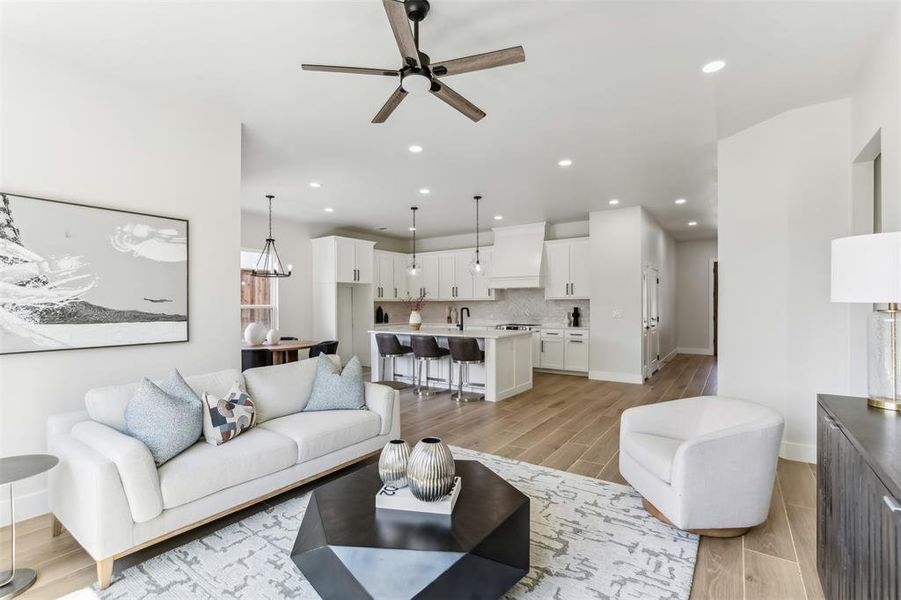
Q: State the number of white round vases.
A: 2